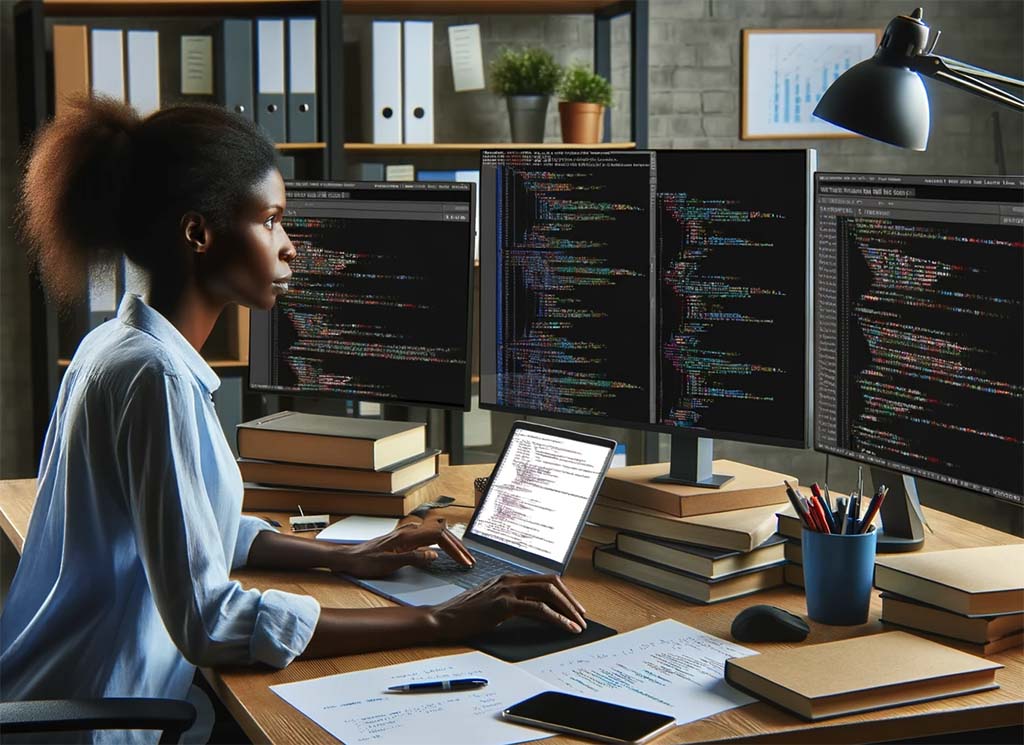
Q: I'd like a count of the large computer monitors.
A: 3